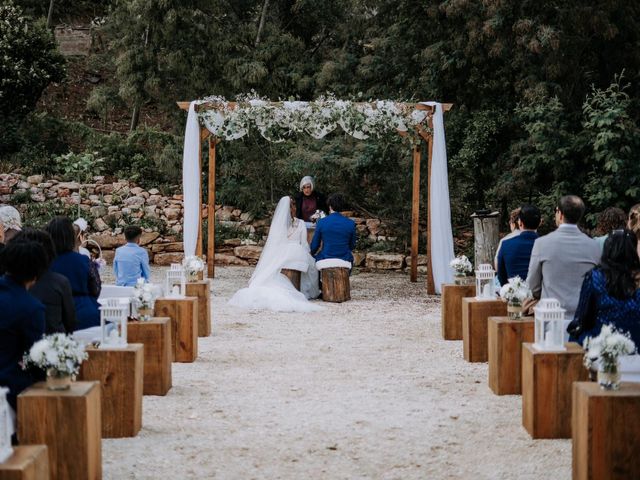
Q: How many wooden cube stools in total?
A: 11